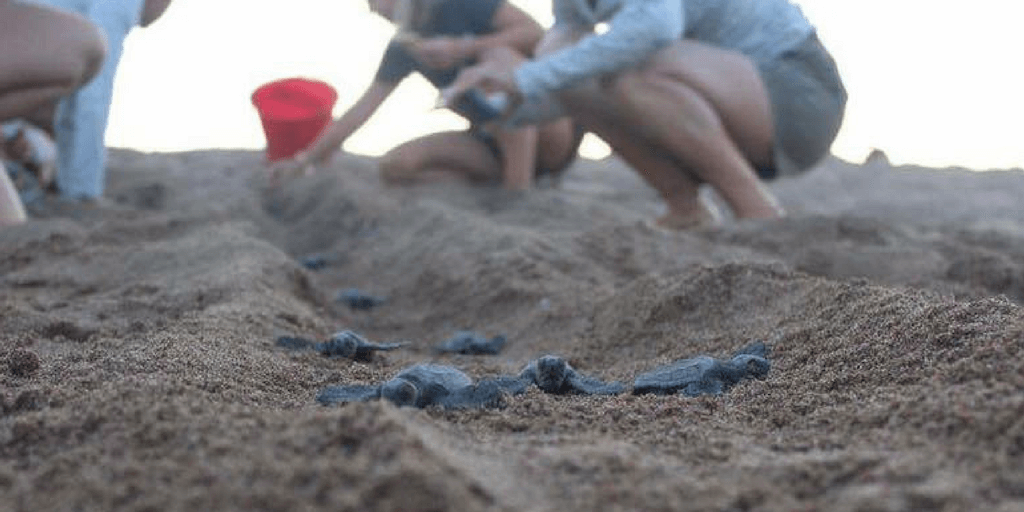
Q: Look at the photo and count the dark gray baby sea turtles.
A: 7